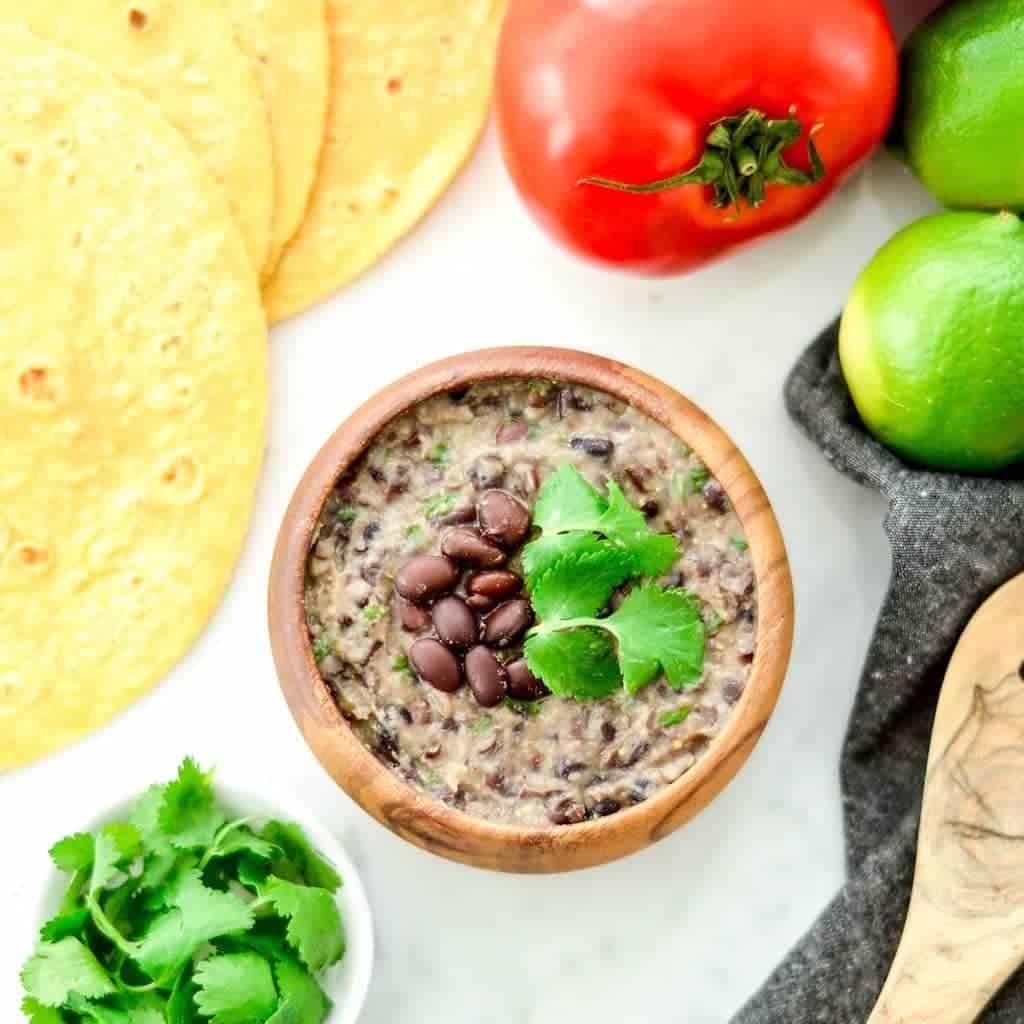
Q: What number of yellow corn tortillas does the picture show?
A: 4